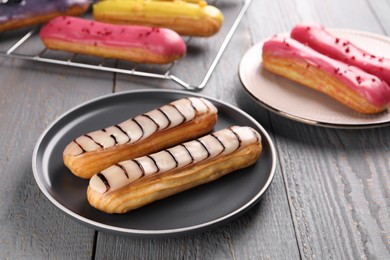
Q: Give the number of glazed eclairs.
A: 7